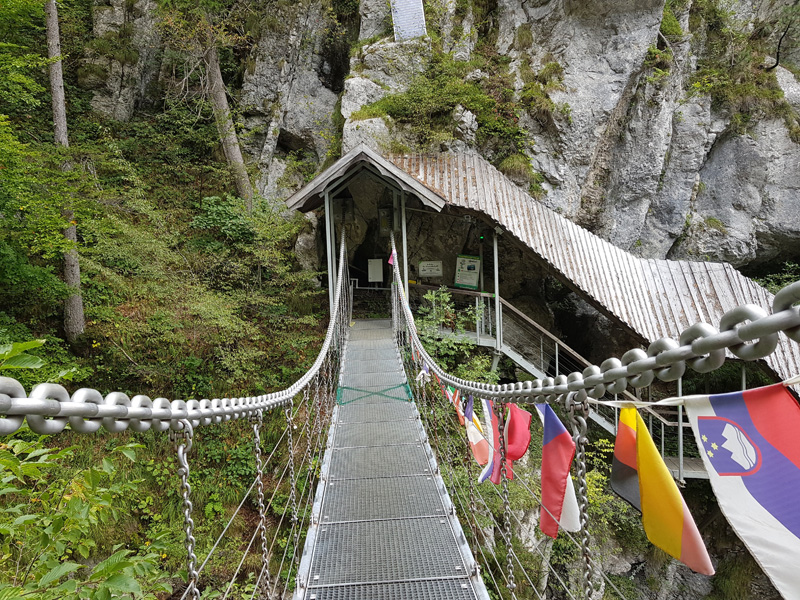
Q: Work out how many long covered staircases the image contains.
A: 1